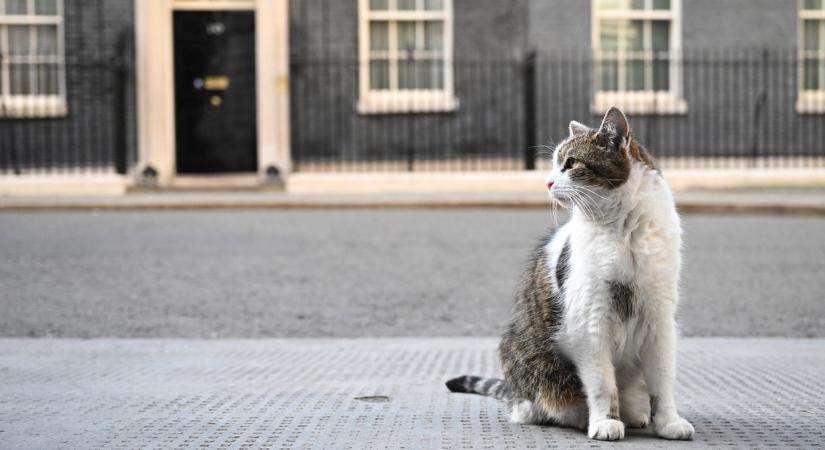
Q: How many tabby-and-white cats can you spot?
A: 1